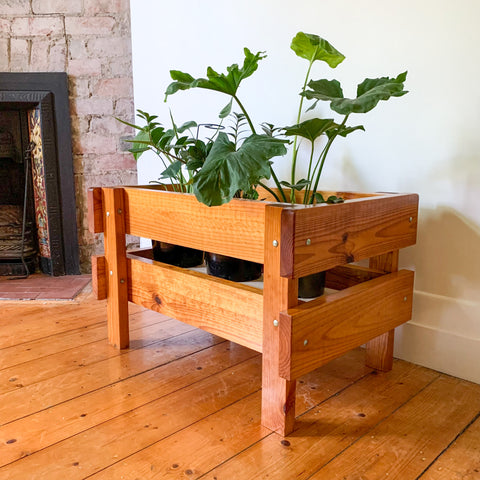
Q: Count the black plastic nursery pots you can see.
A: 3